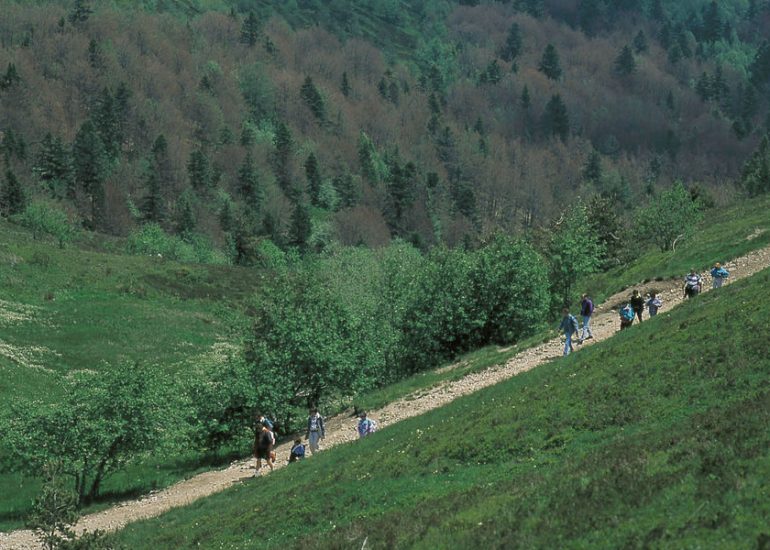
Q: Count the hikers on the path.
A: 12